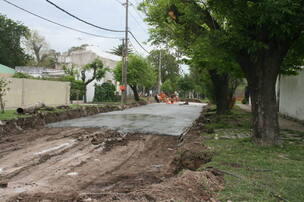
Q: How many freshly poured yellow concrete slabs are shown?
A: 0